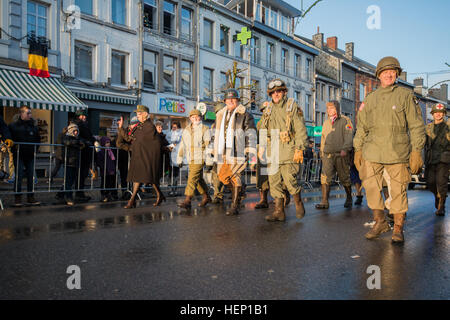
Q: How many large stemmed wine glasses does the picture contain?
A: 0